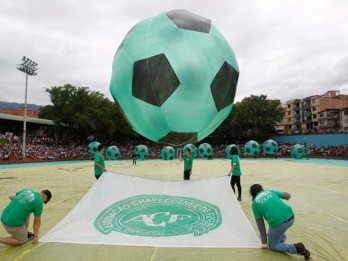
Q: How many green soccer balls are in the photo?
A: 11